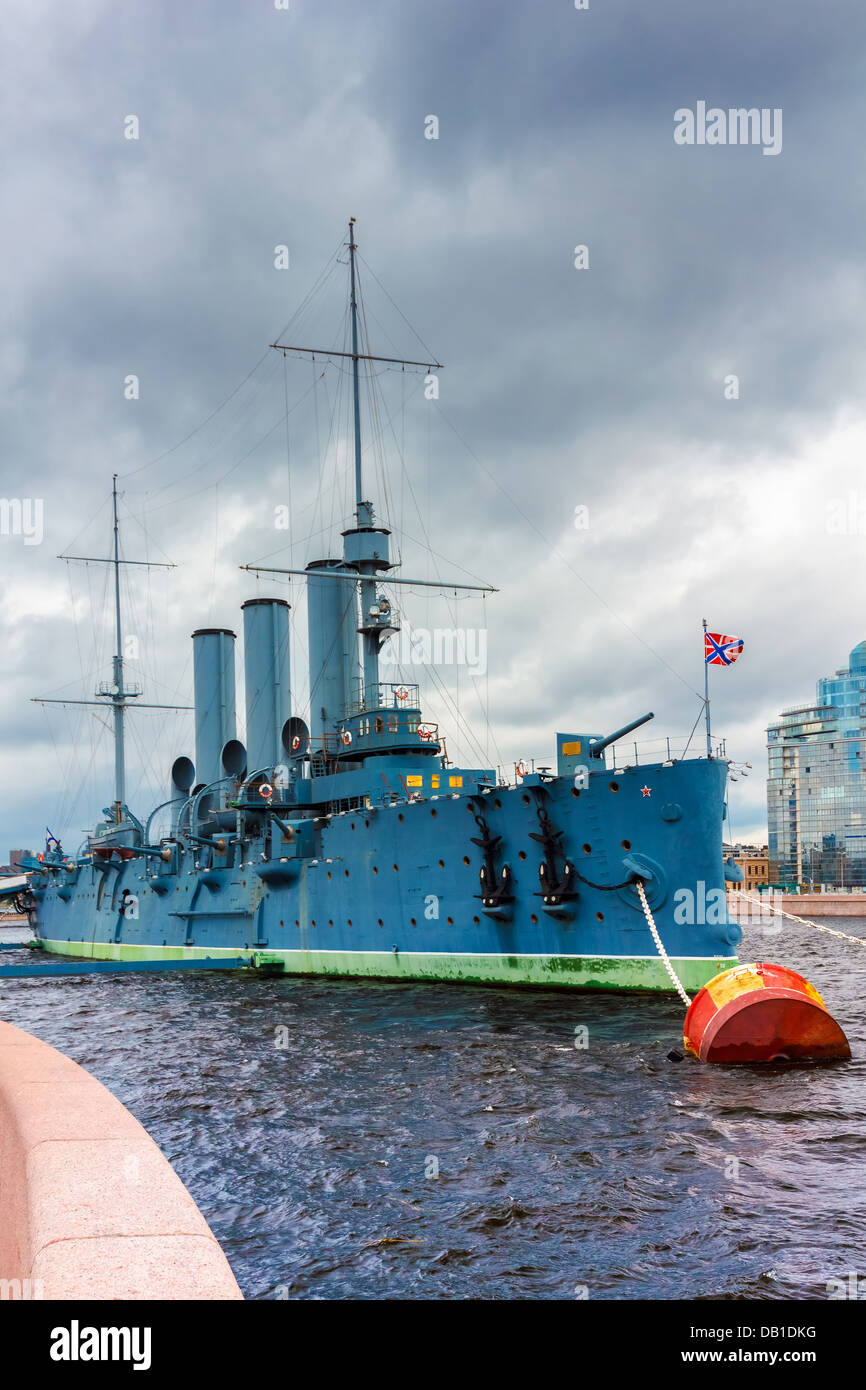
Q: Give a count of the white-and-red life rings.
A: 6